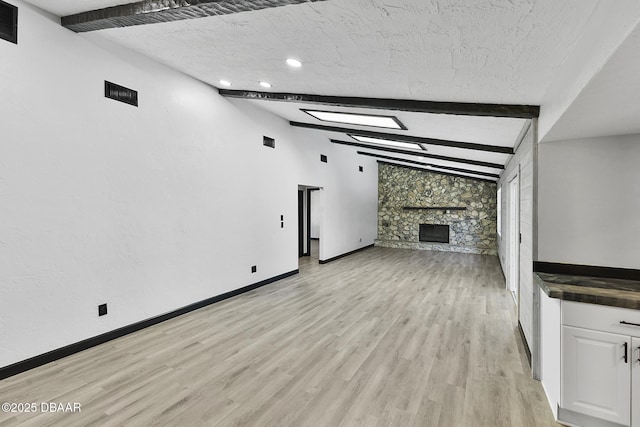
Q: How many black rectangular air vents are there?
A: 5